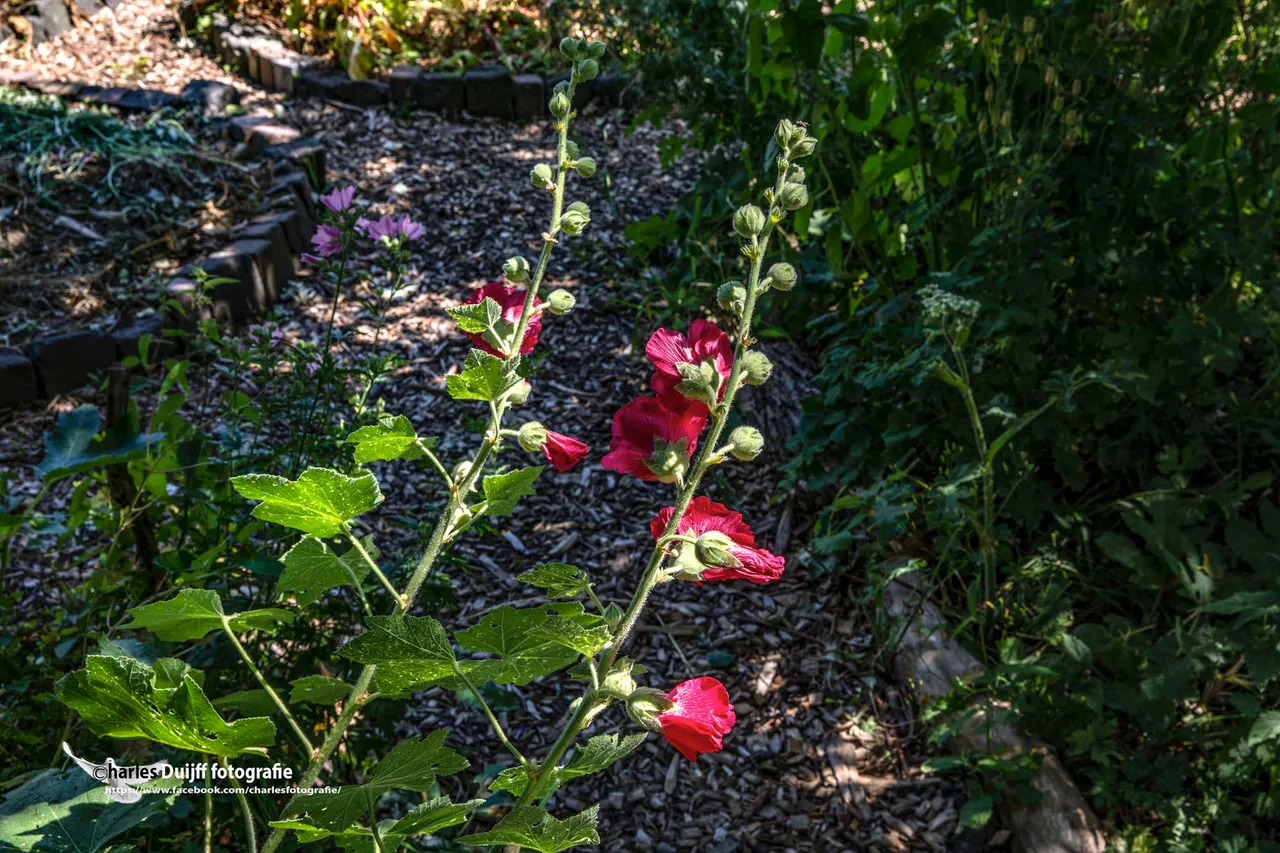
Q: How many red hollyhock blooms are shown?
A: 6